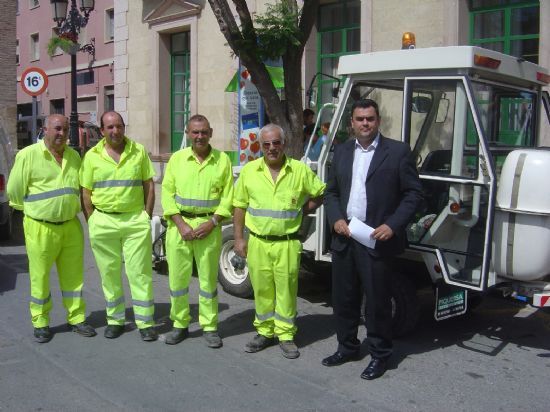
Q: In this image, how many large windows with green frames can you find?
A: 3